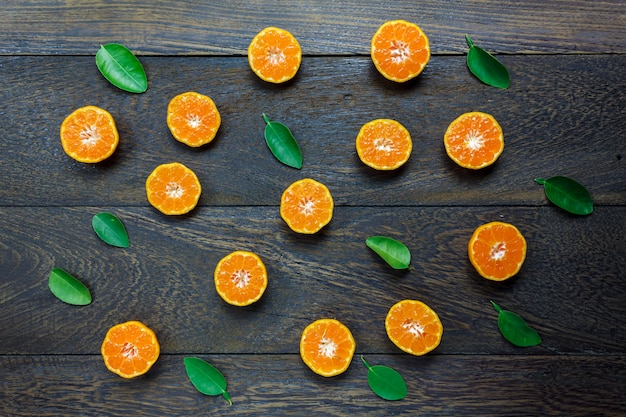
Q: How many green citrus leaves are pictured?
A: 10